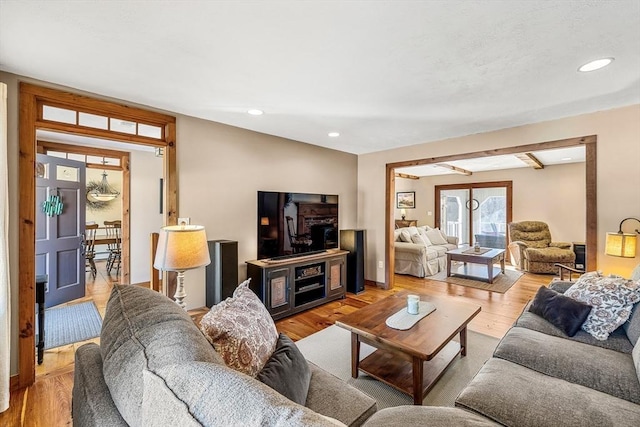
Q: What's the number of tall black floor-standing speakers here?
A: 2